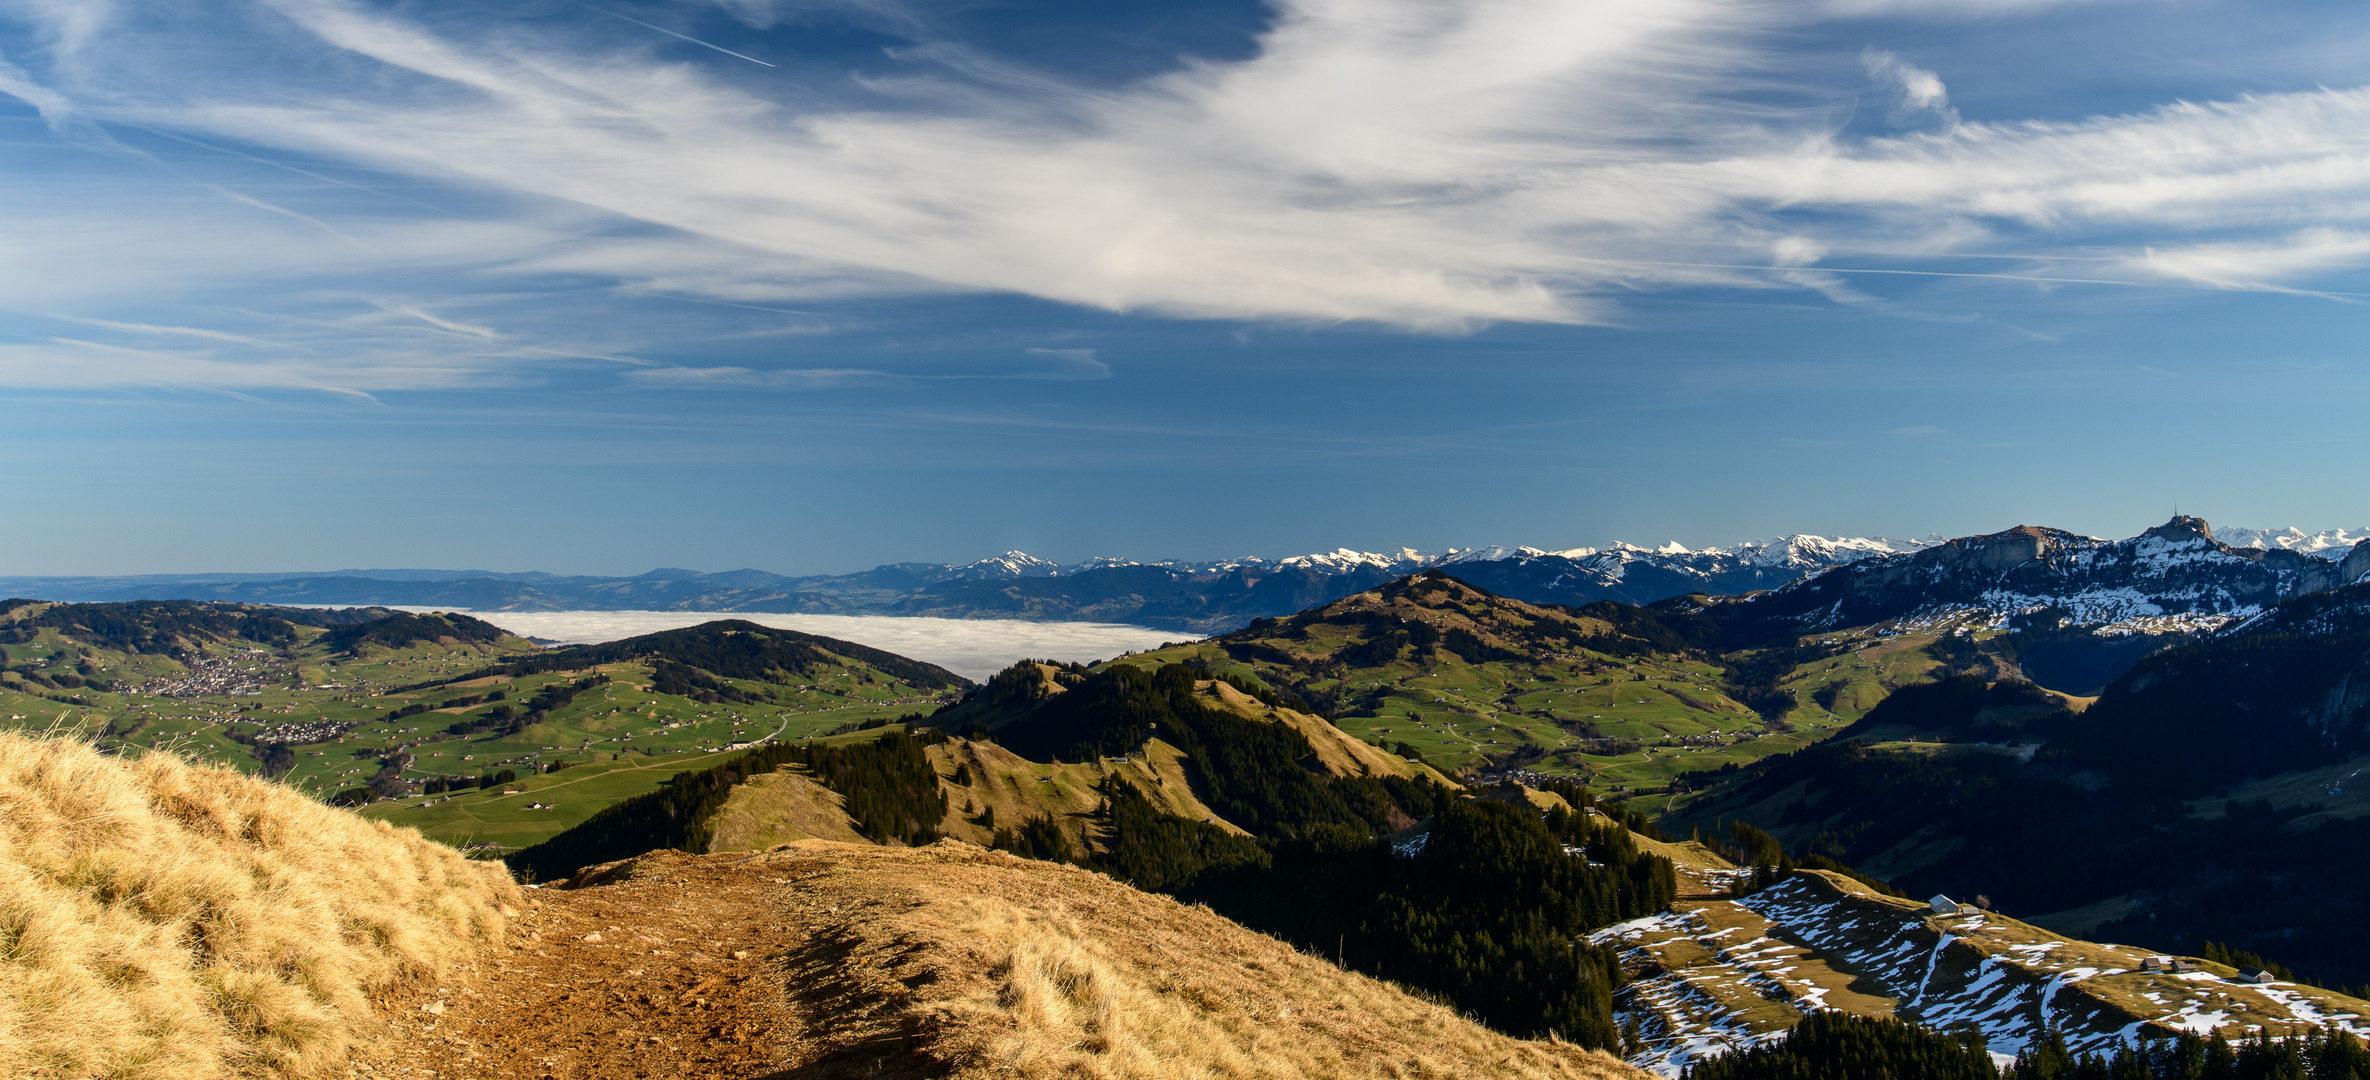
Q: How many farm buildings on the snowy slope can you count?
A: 5